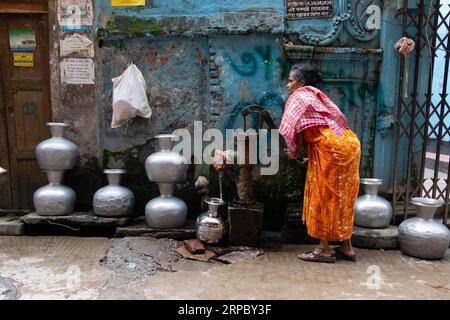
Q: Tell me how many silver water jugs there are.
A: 8